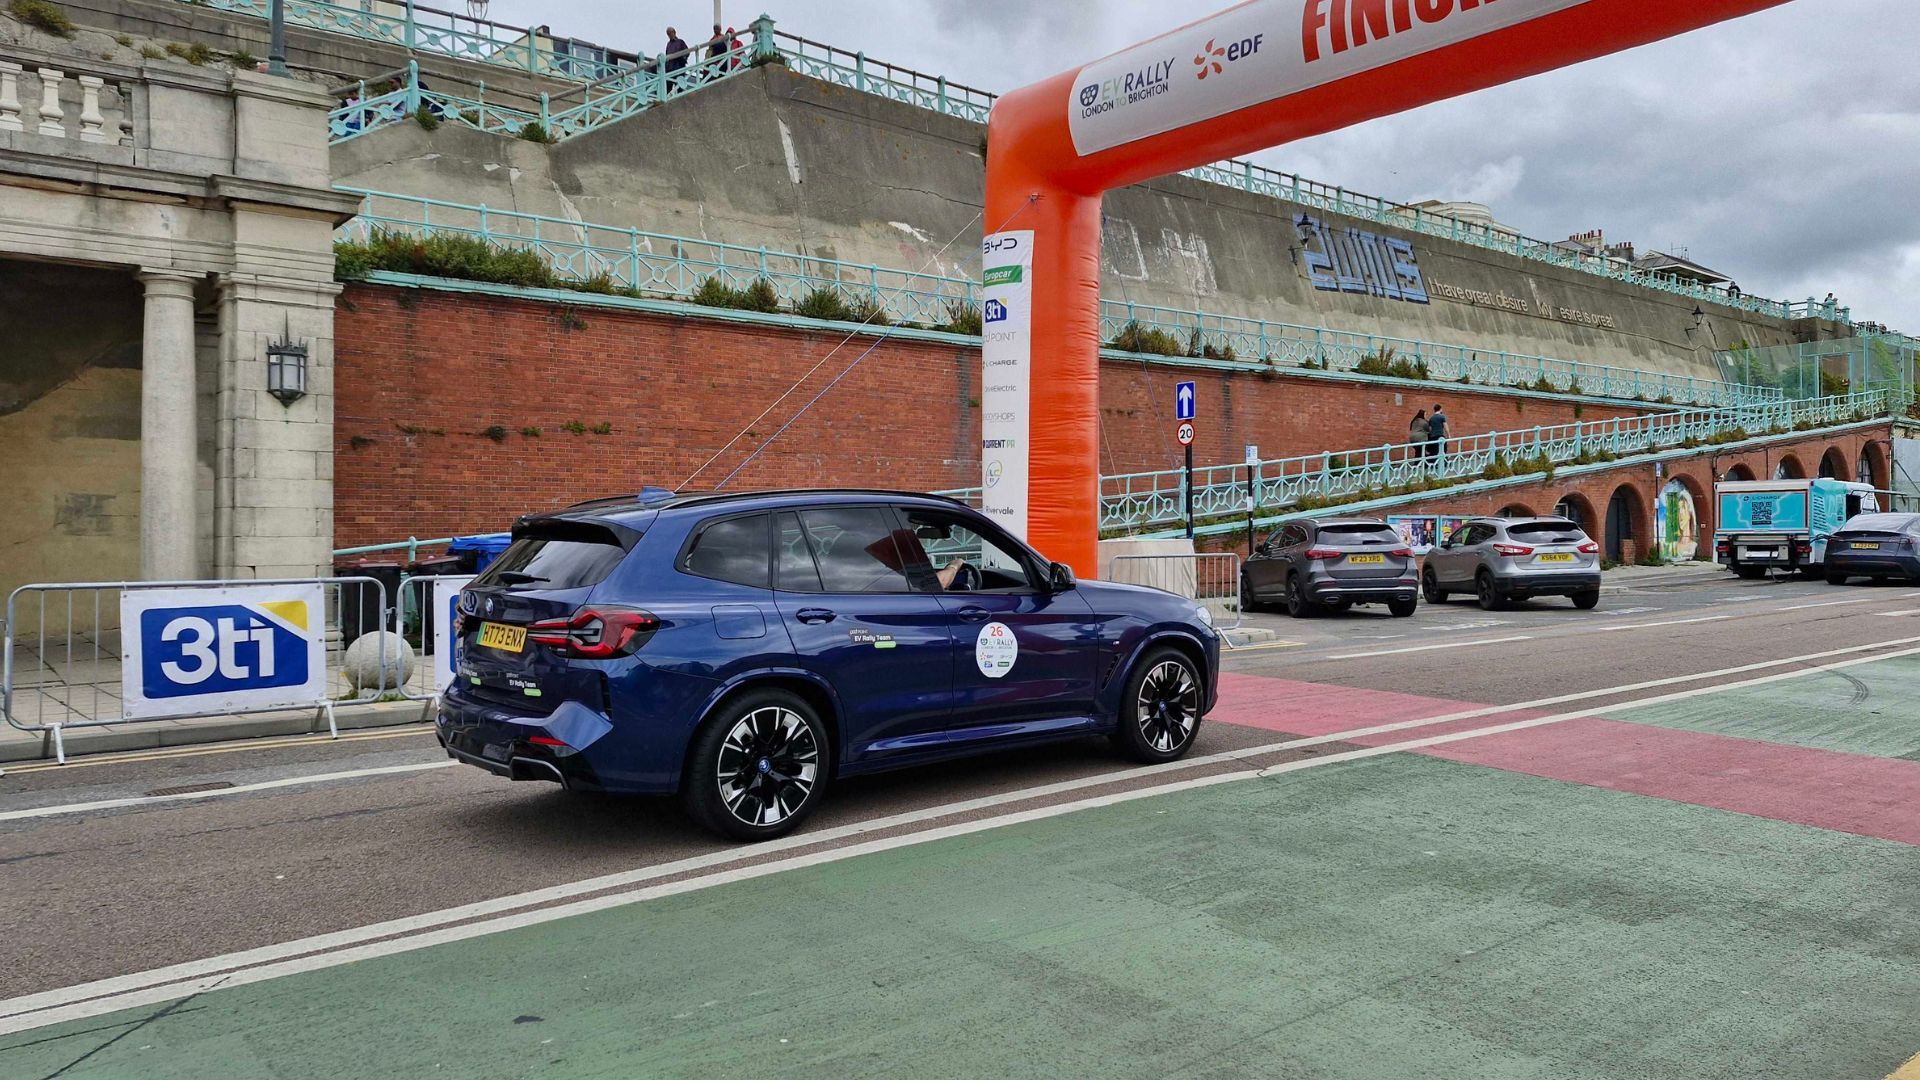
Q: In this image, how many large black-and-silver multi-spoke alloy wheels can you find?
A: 2